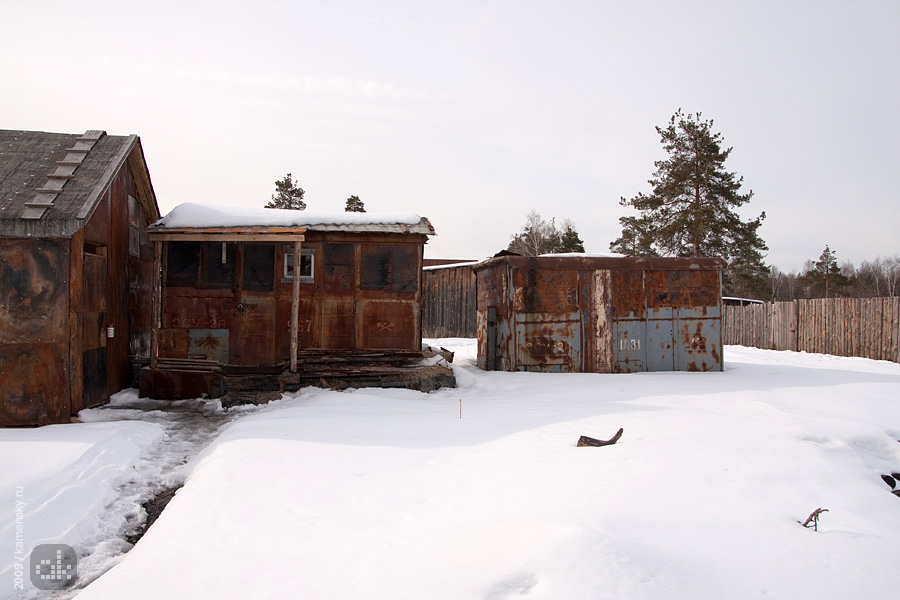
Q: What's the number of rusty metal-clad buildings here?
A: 3